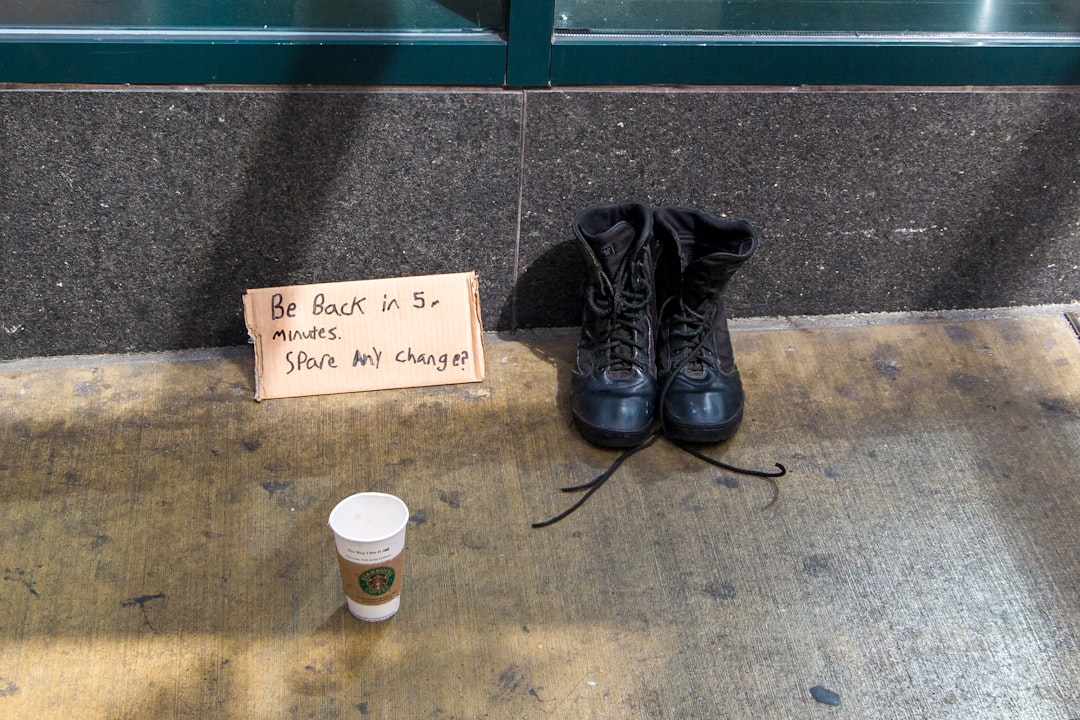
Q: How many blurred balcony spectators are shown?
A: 0